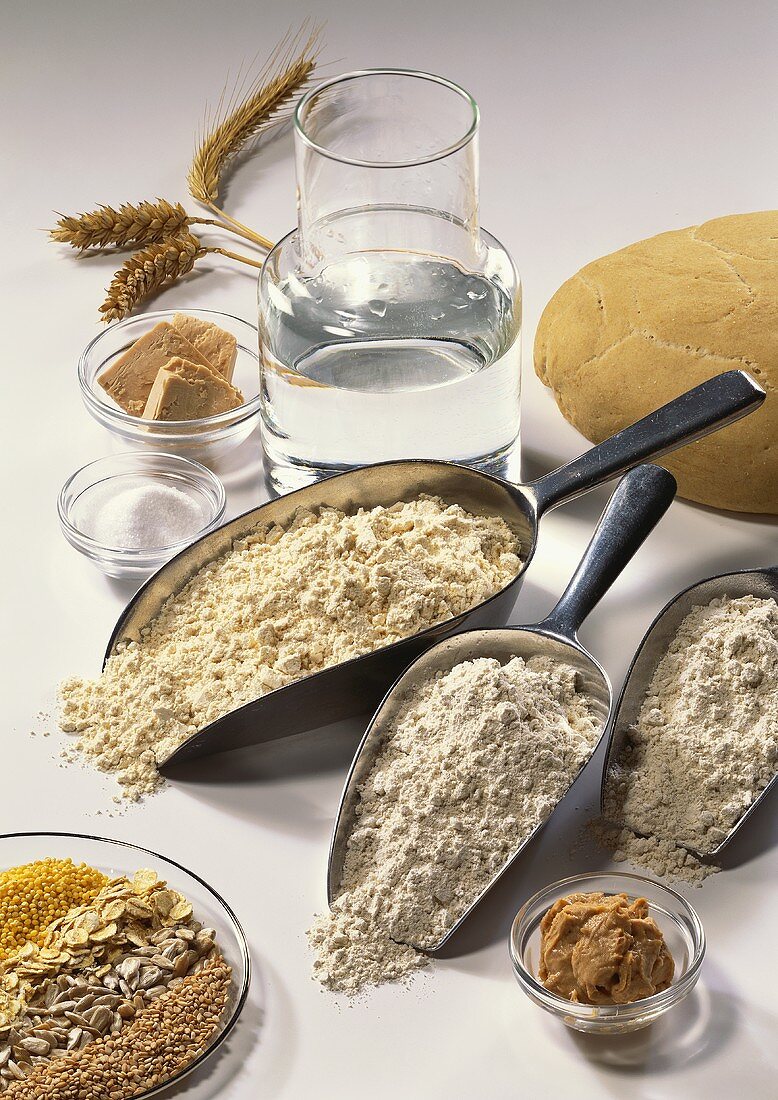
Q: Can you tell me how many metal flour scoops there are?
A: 3